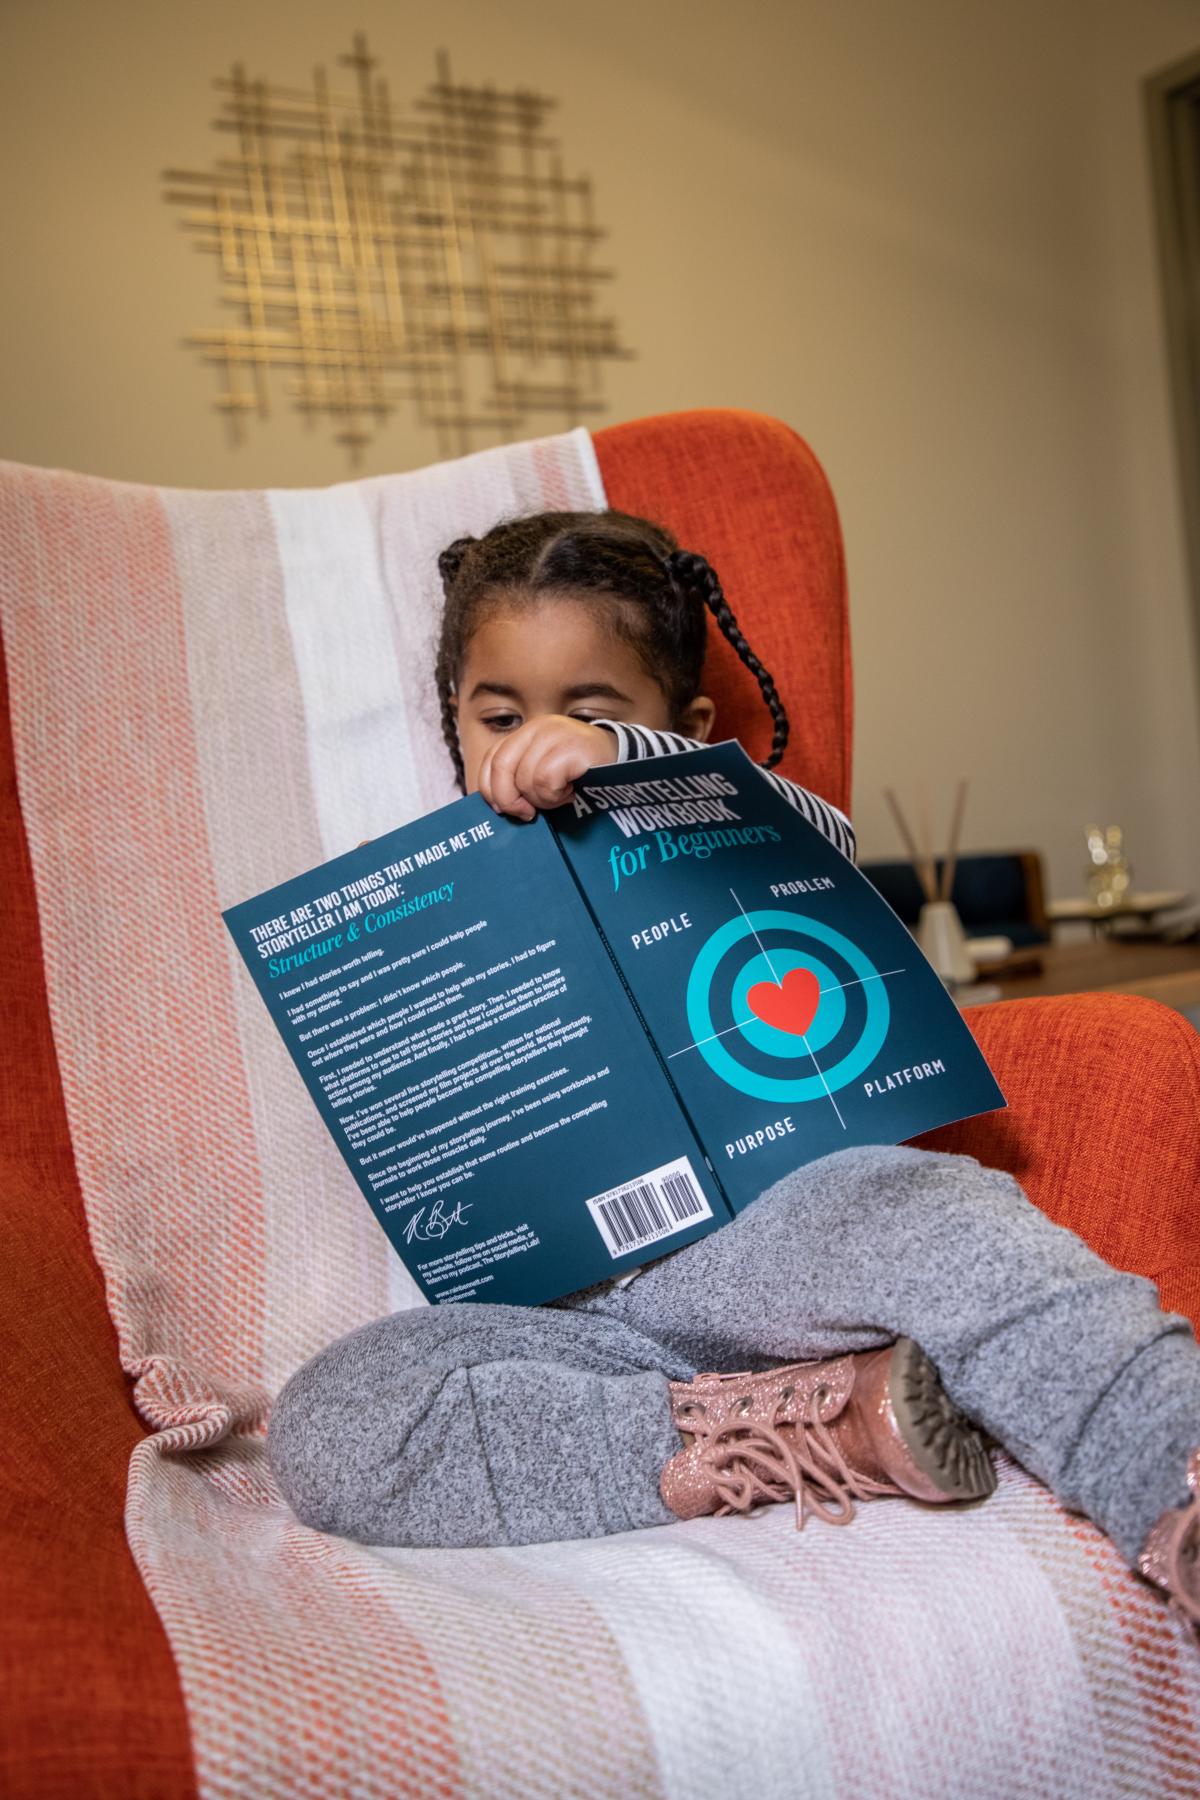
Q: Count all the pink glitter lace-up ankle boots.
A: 2